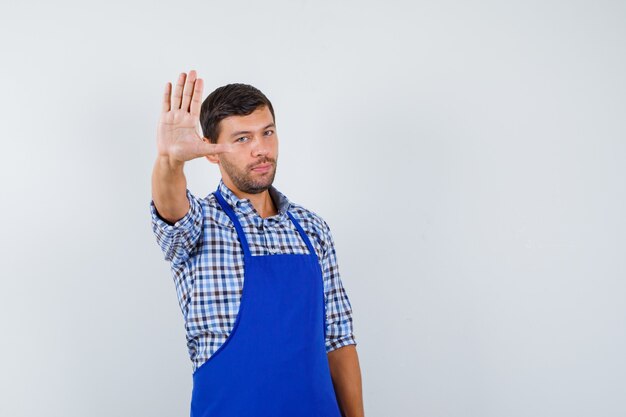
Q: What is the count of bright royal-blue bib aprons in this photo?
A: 1